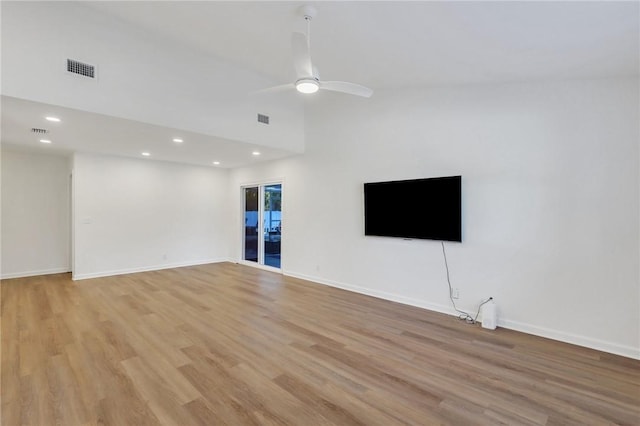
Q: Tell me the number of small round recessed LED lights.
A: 6